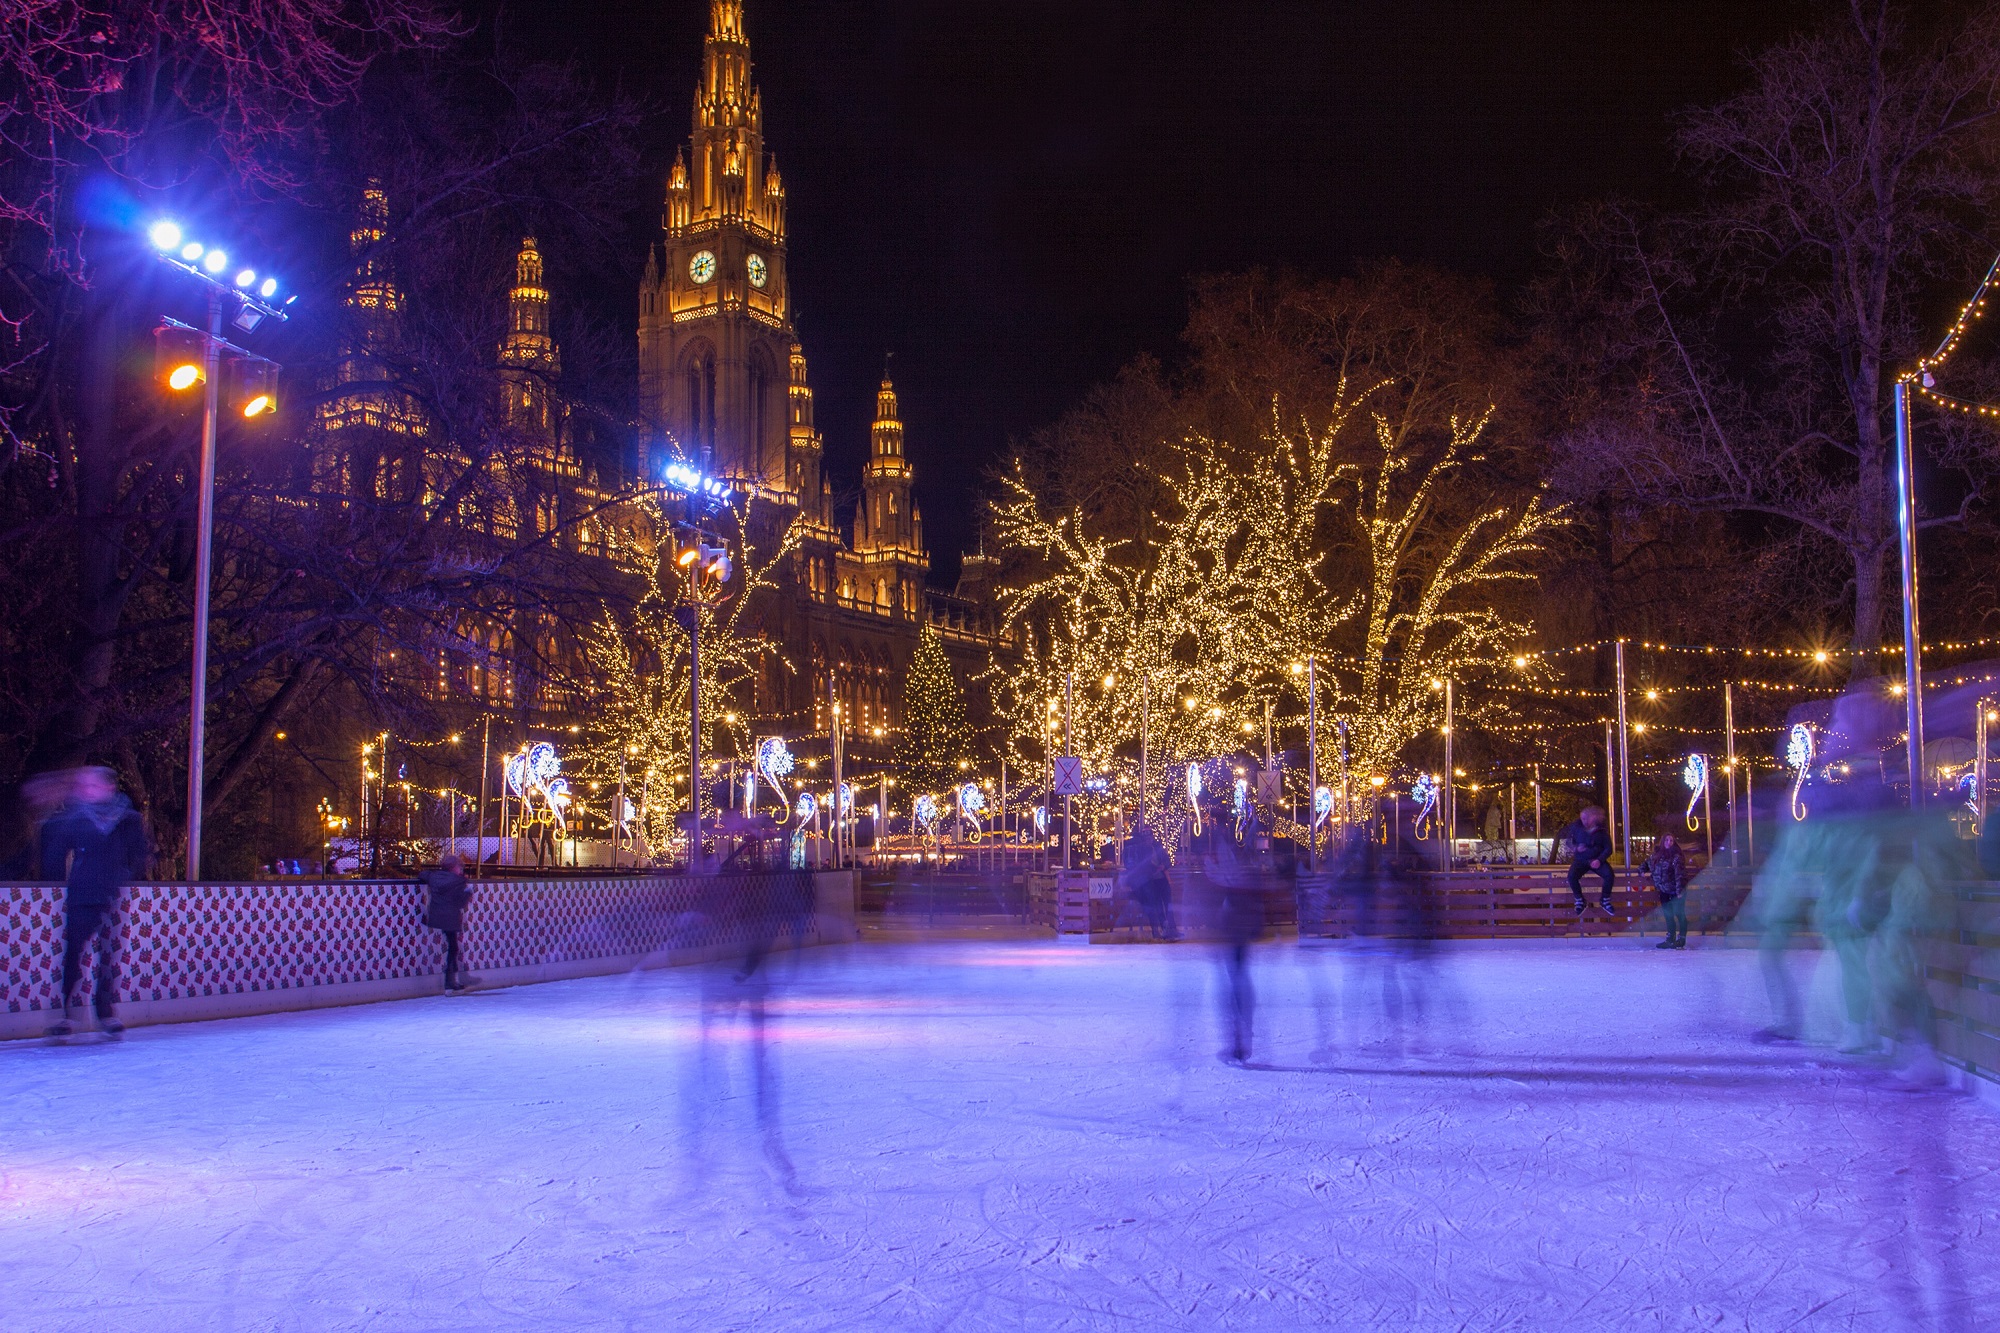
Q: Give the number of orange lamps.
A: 4